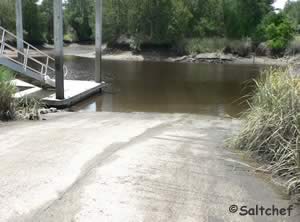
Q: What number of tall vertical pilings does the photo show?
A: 3